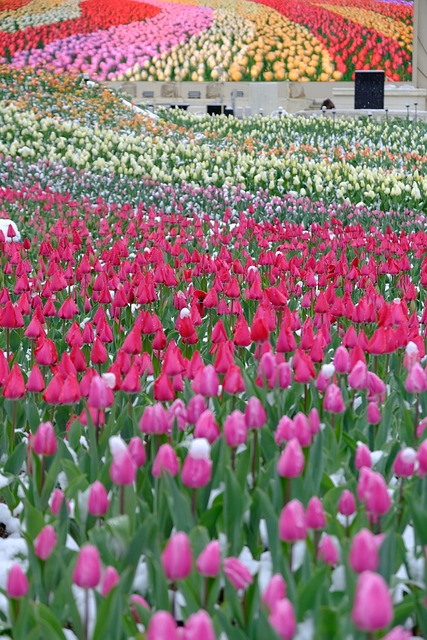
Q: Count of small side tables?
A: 0